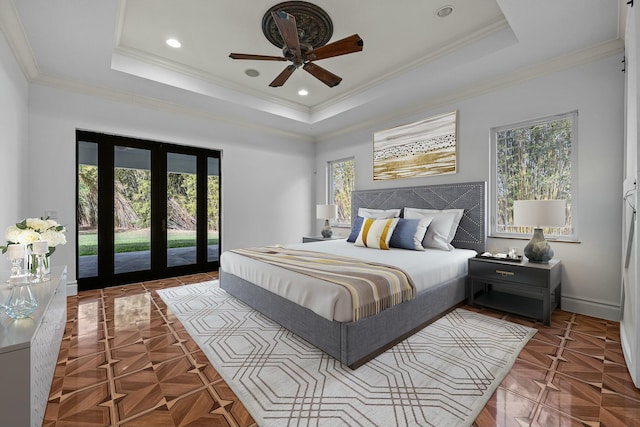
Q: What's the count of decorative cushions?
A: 3